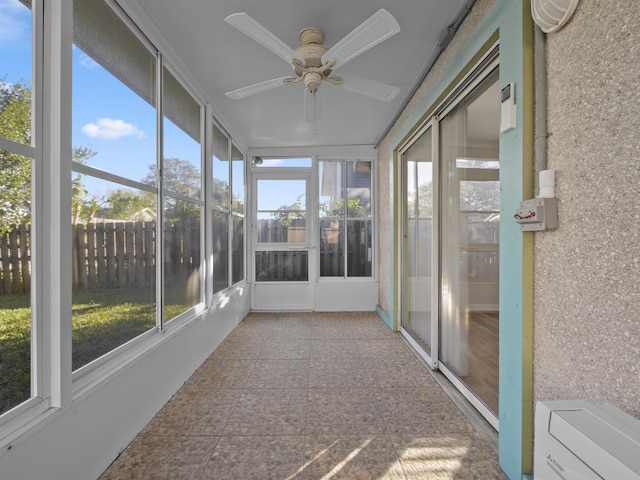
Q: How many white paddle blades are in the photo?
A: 5